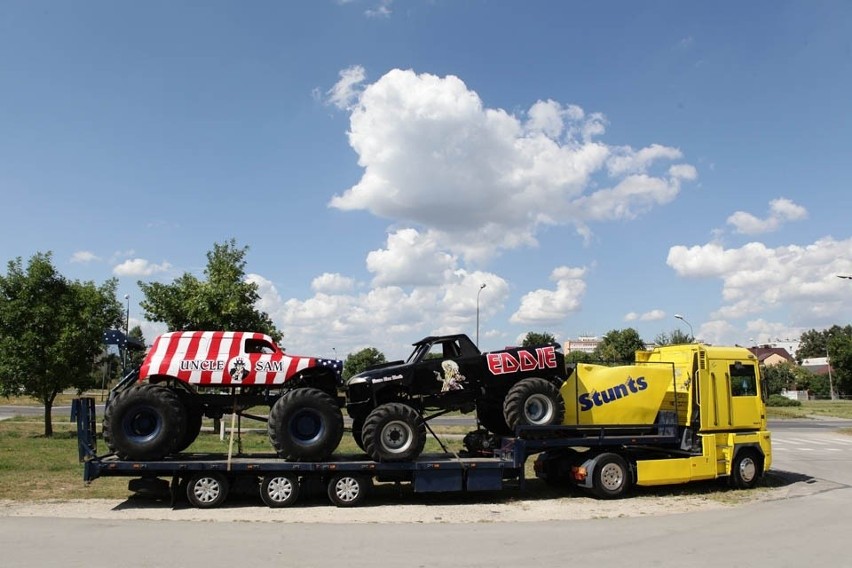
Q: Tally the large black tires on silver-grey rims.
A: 2